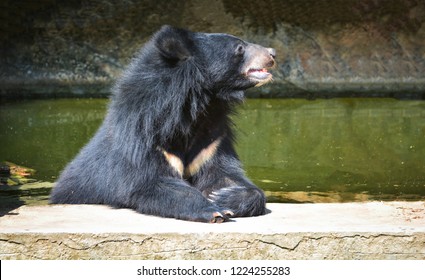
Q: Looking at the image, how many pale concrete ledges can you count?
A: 1